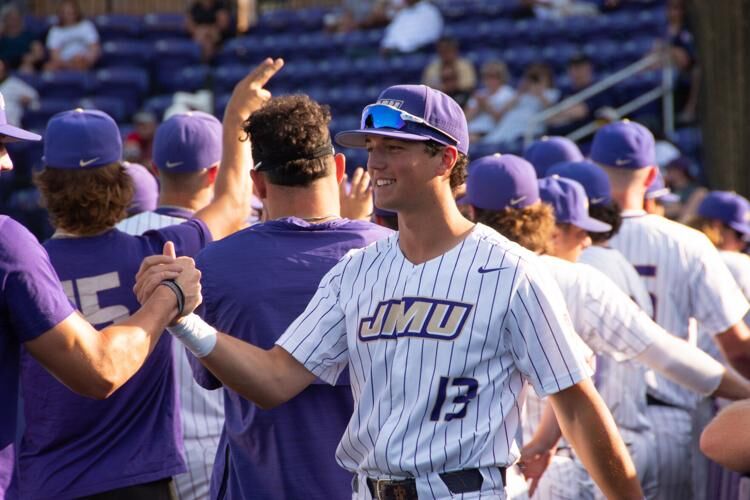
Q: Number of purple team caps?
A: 12